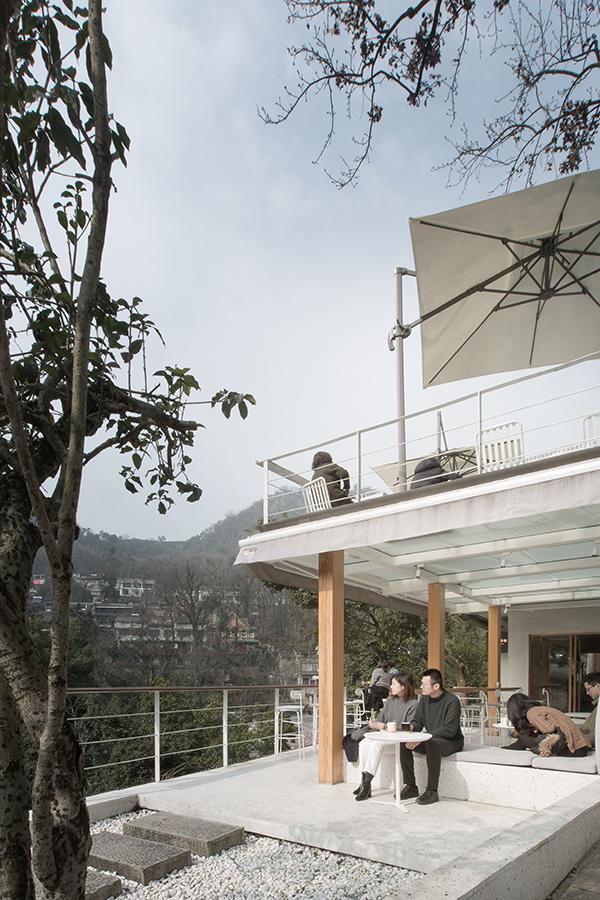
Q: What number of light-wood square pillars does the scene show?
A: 3